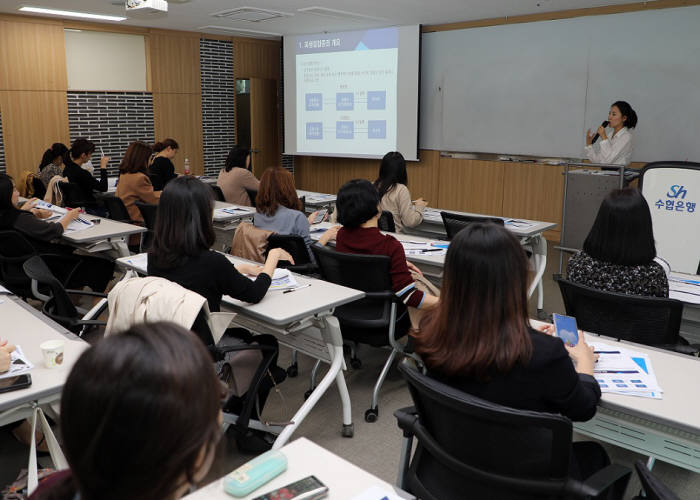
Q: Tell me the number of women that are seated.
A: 13